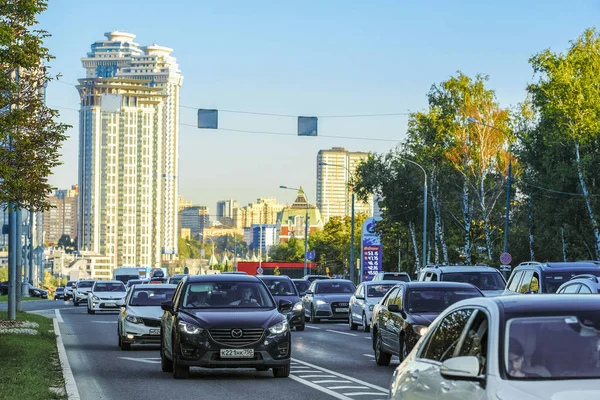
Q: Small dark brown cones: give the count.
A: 0